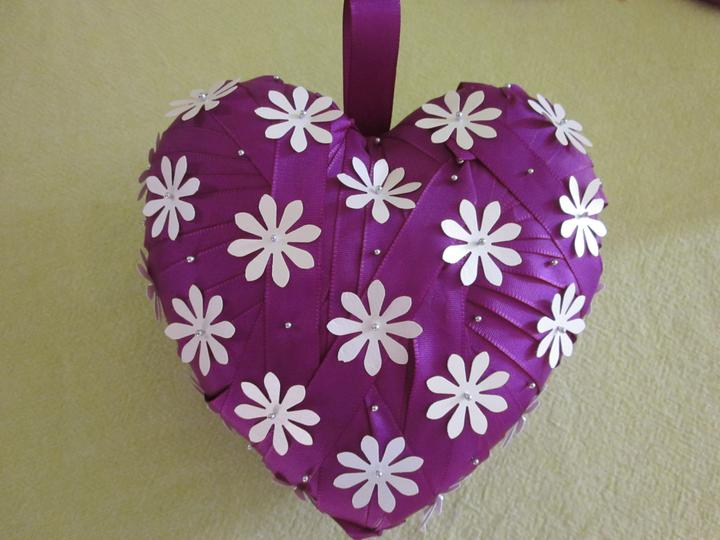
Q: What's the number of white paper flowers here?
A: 15